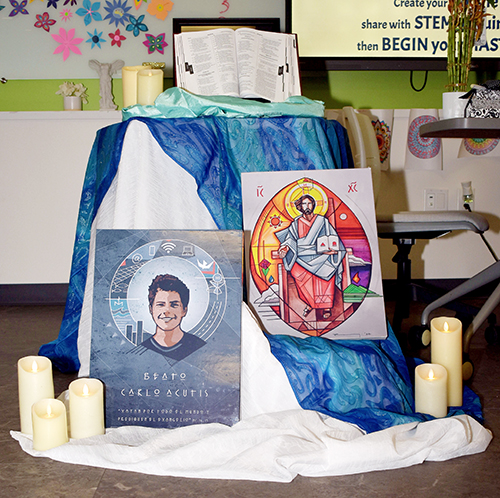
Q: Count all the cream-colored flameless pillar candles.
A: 7